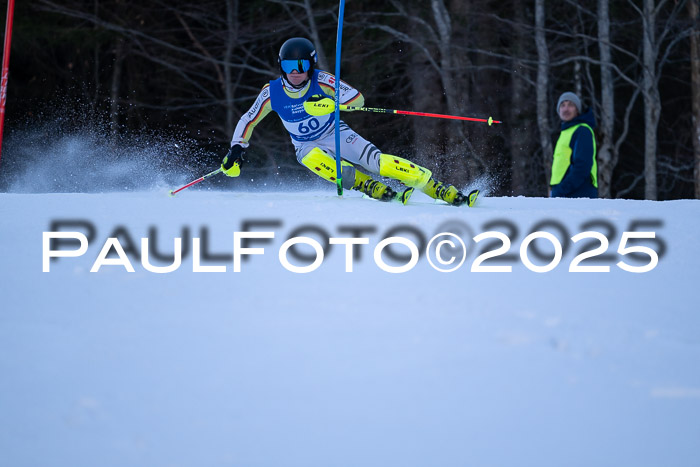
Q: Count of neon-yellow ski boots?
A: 2